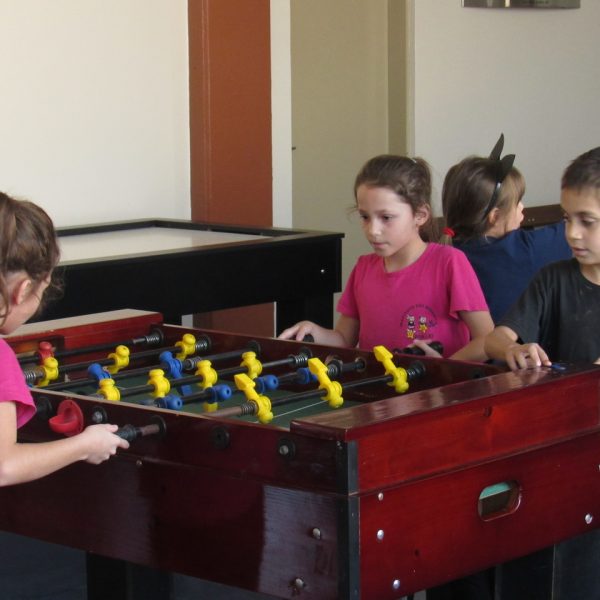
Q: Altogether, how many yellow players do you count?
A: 10